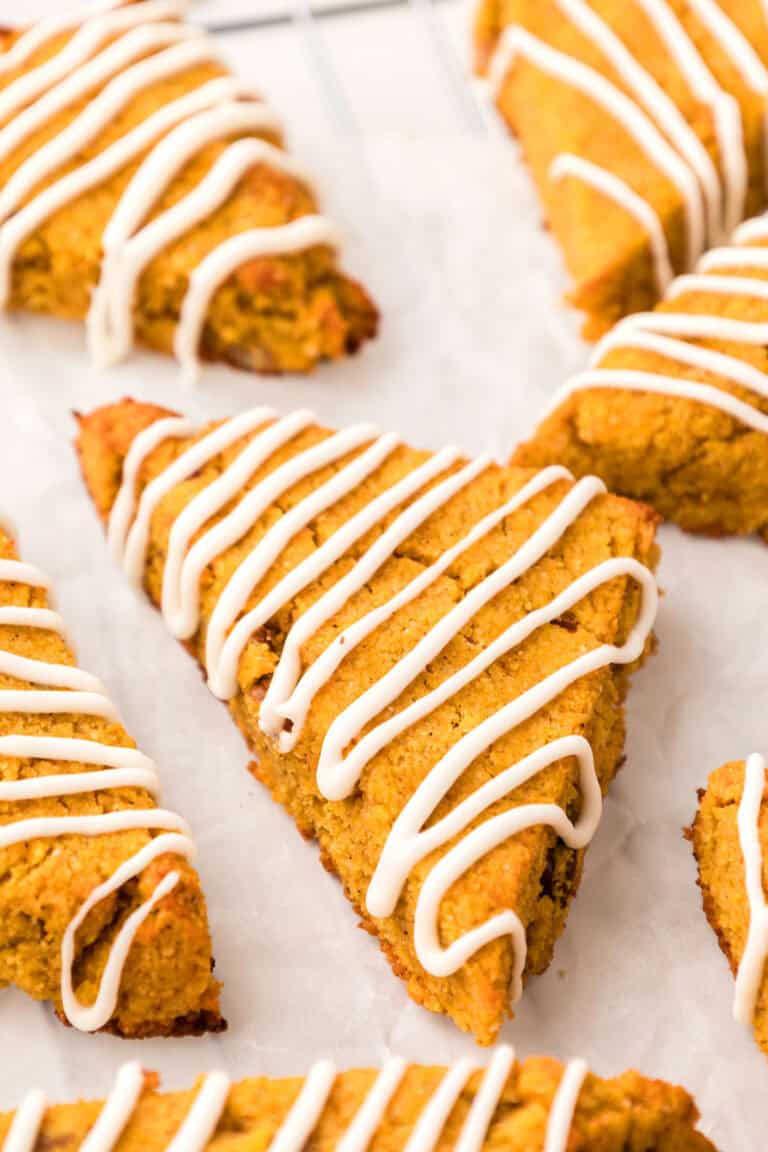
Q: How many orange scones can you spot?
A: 7